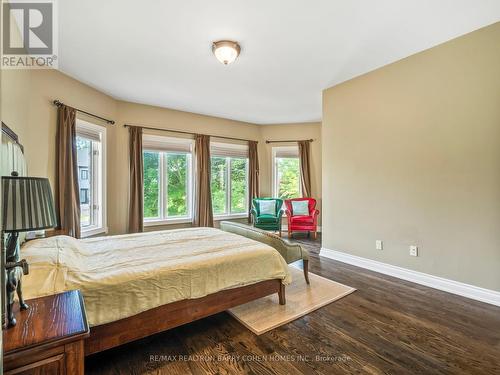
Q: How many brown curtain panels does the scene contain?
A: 5